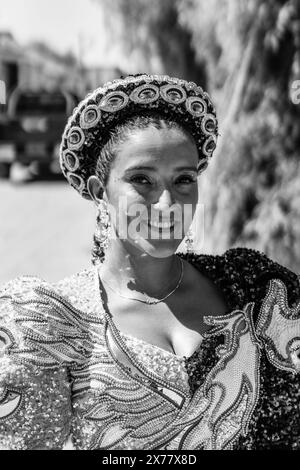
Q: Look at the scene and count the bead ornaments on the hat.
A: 11